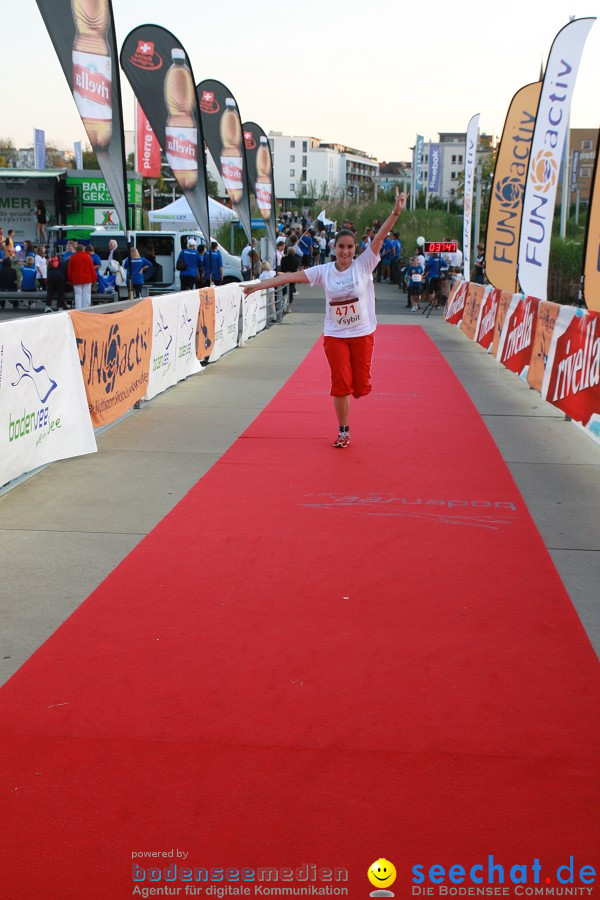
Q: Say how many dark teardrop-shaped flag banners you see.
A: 4